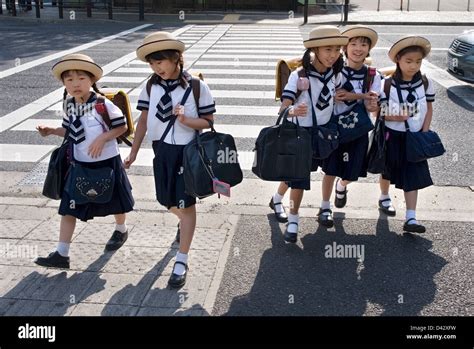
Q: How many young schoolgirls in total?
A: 5